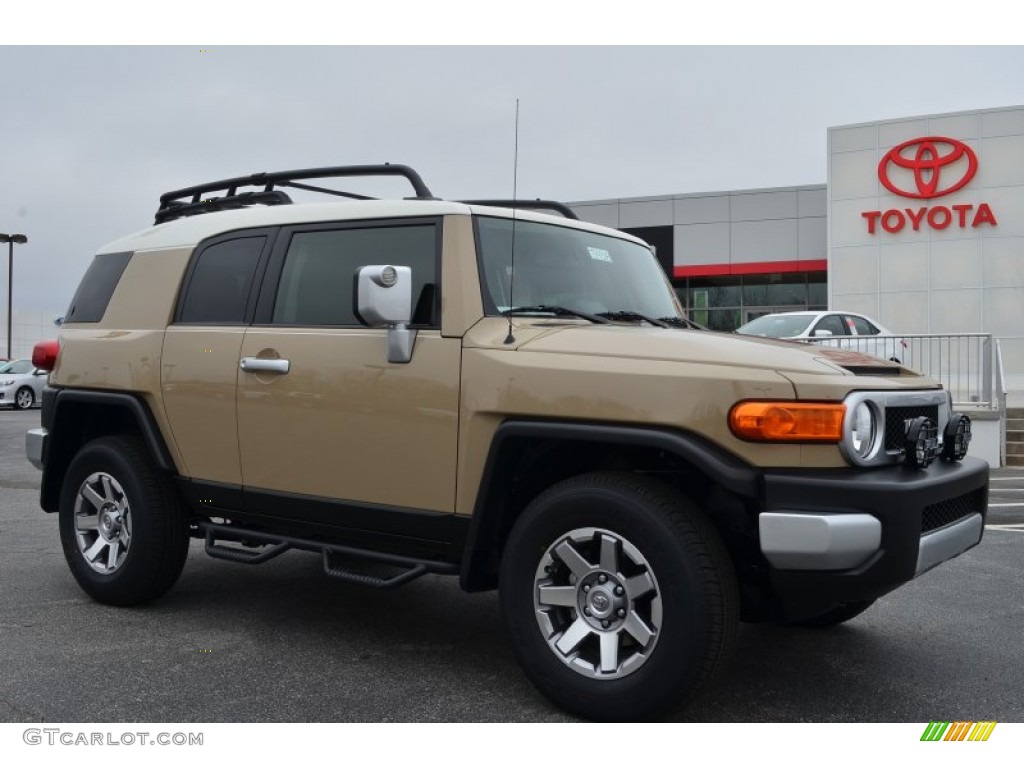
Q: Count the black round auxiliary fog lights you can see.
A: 2